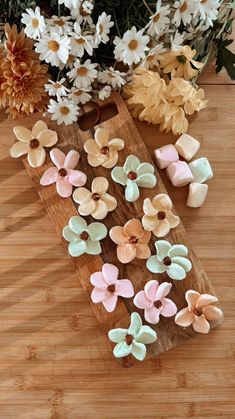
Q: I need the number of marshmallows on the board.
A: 13